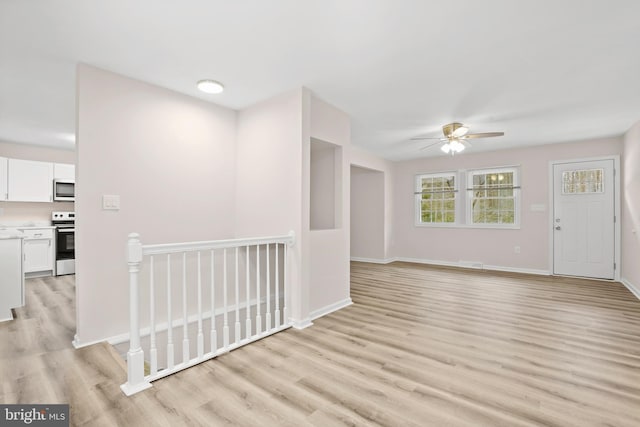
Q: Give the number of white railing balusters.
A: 12